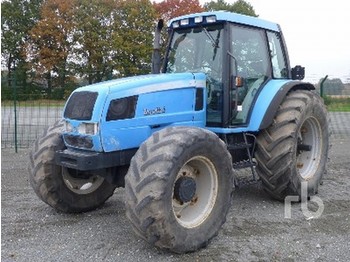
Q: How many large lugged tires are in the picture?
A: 3